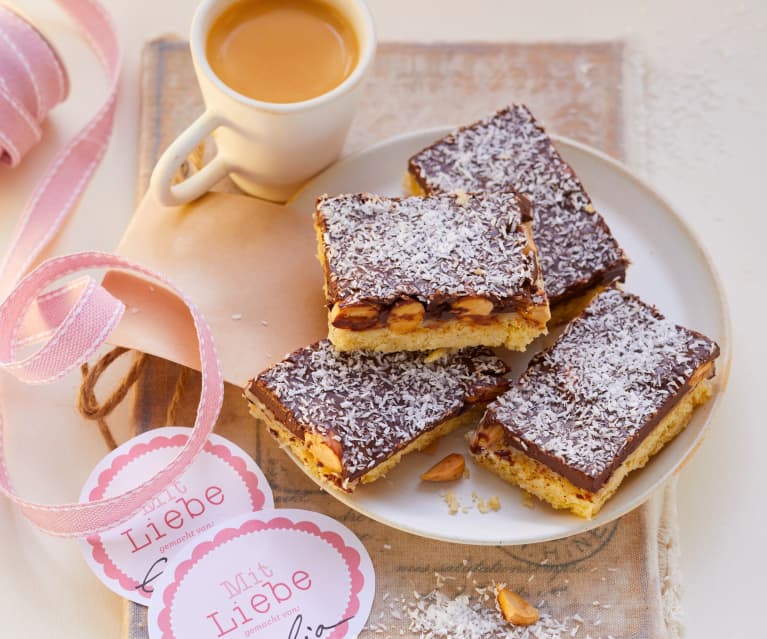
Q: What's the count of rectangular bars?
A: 4